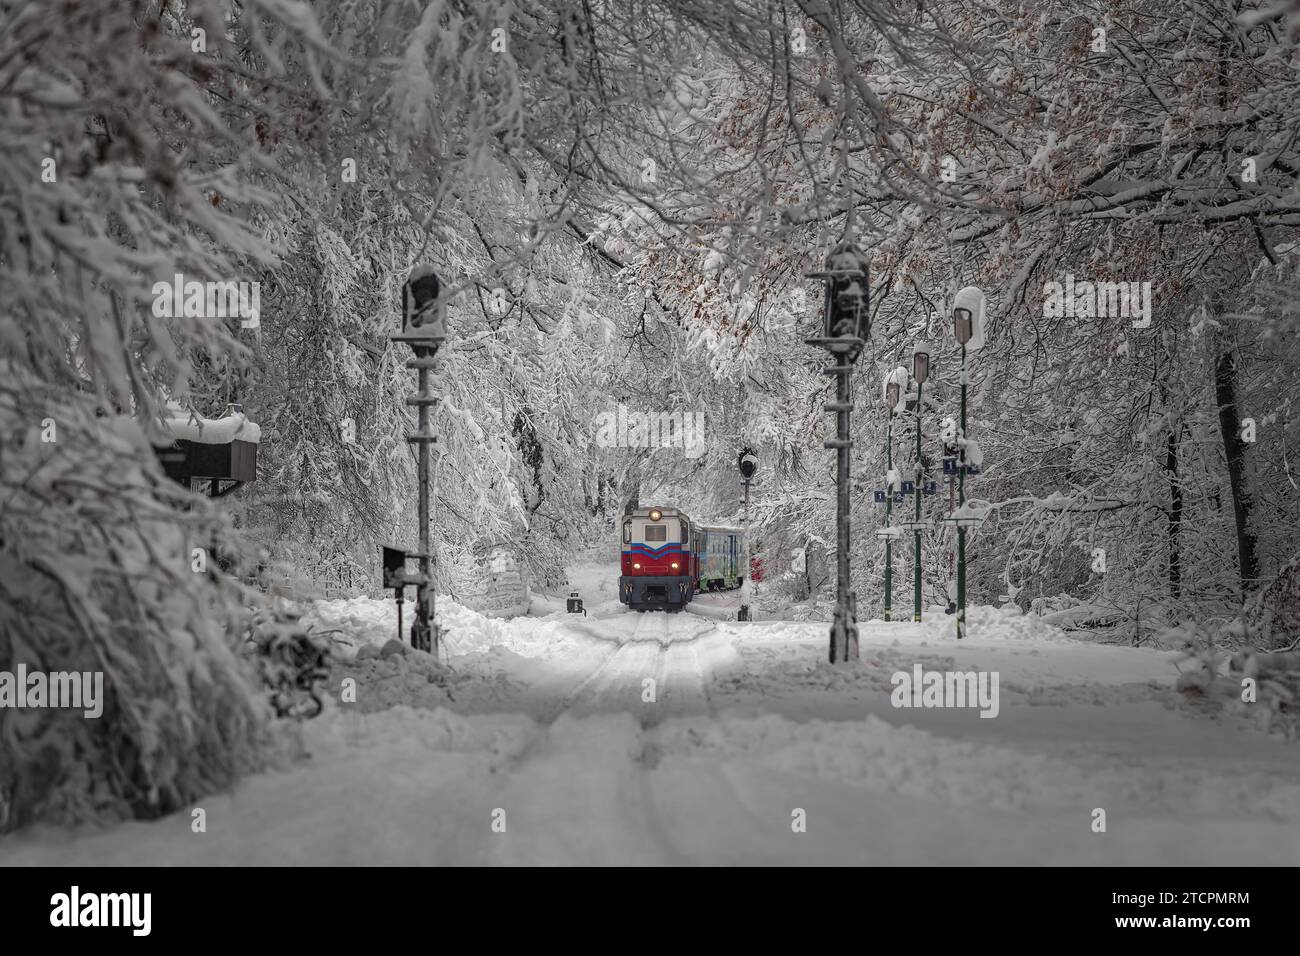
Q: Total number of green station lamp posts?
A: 3